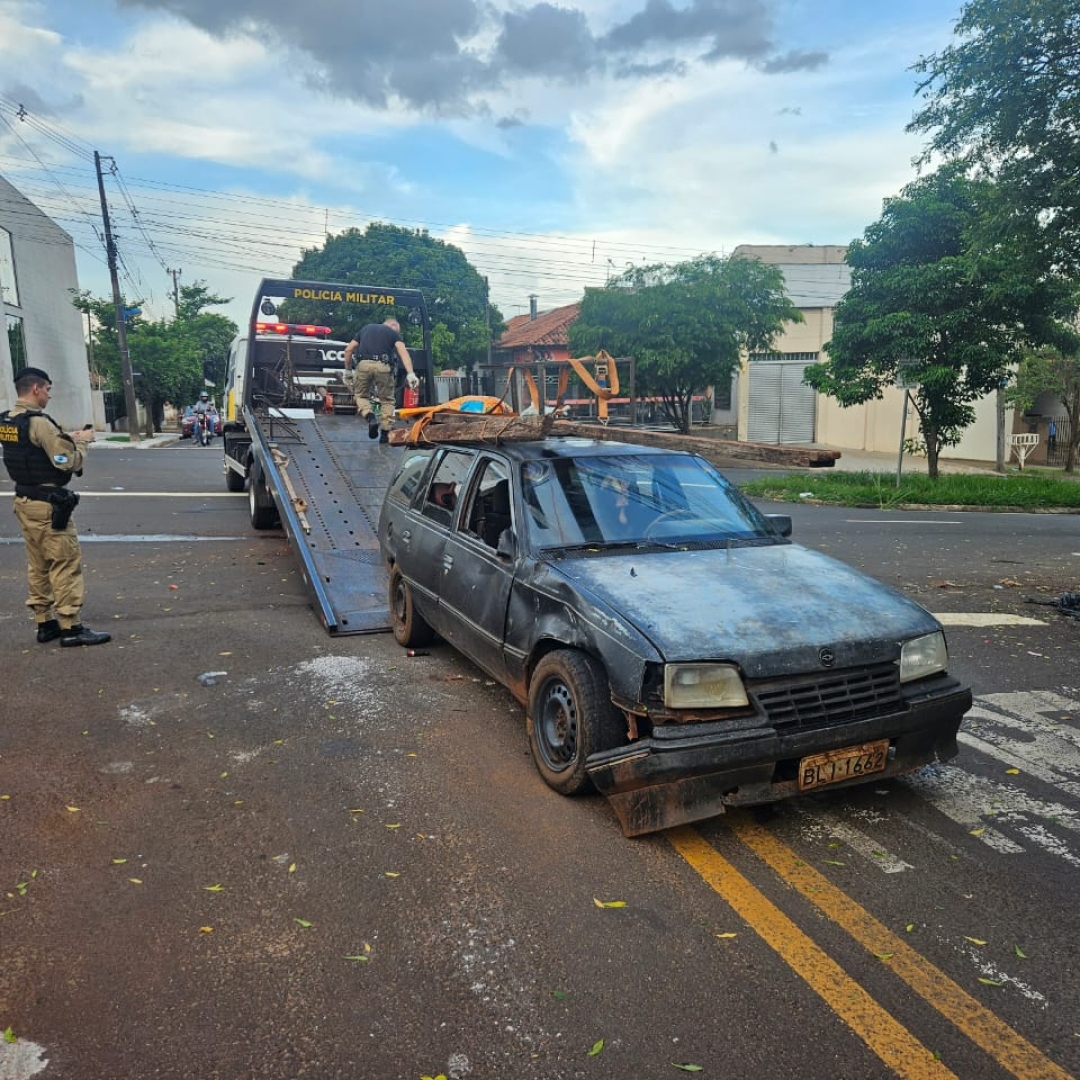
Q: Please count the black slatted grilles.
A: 1